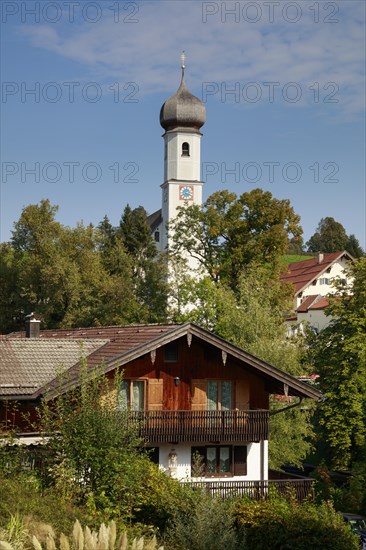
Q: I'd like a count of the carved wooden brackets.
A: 4